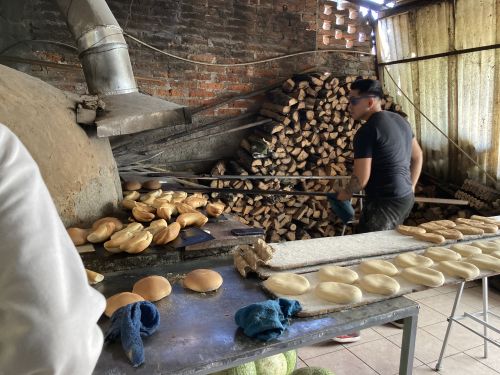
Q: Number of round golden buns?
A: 3